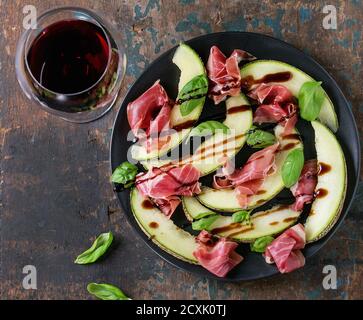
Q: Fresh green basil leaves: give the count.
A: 11